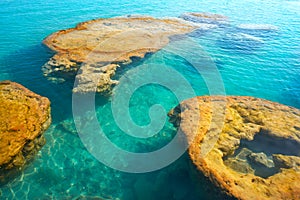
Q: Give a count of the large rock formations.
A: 3